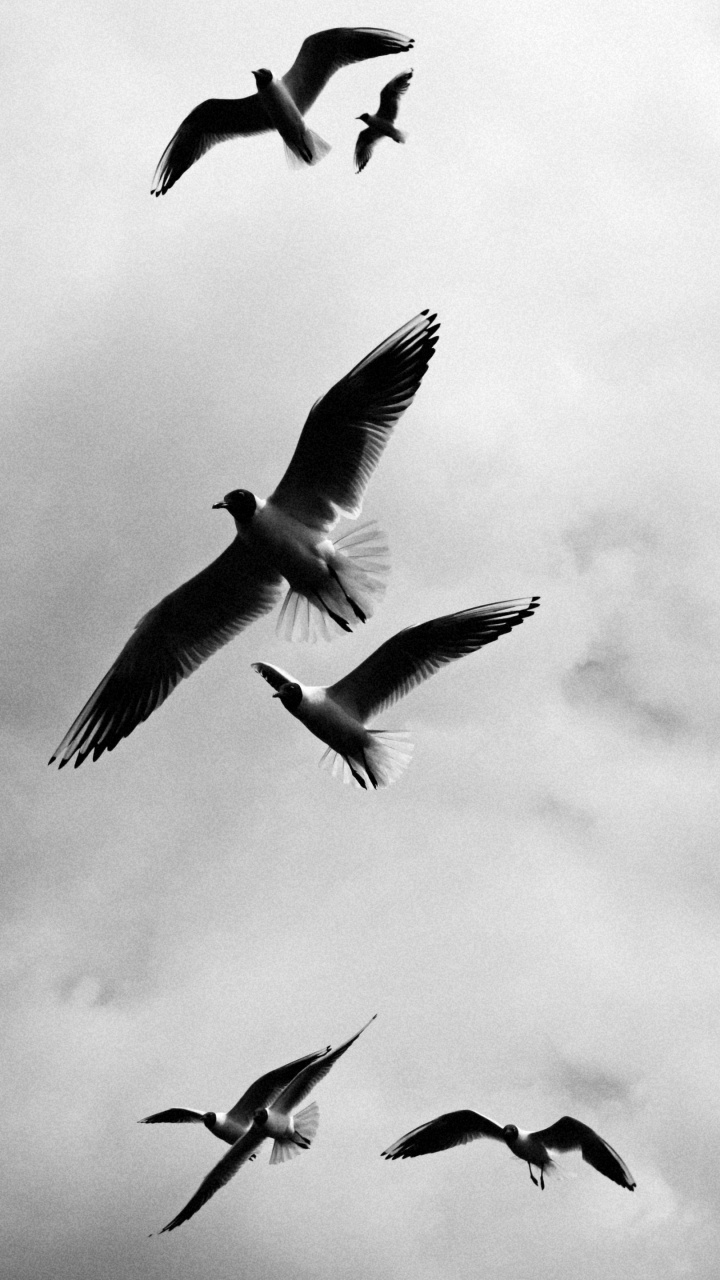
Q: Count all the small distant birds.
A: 1